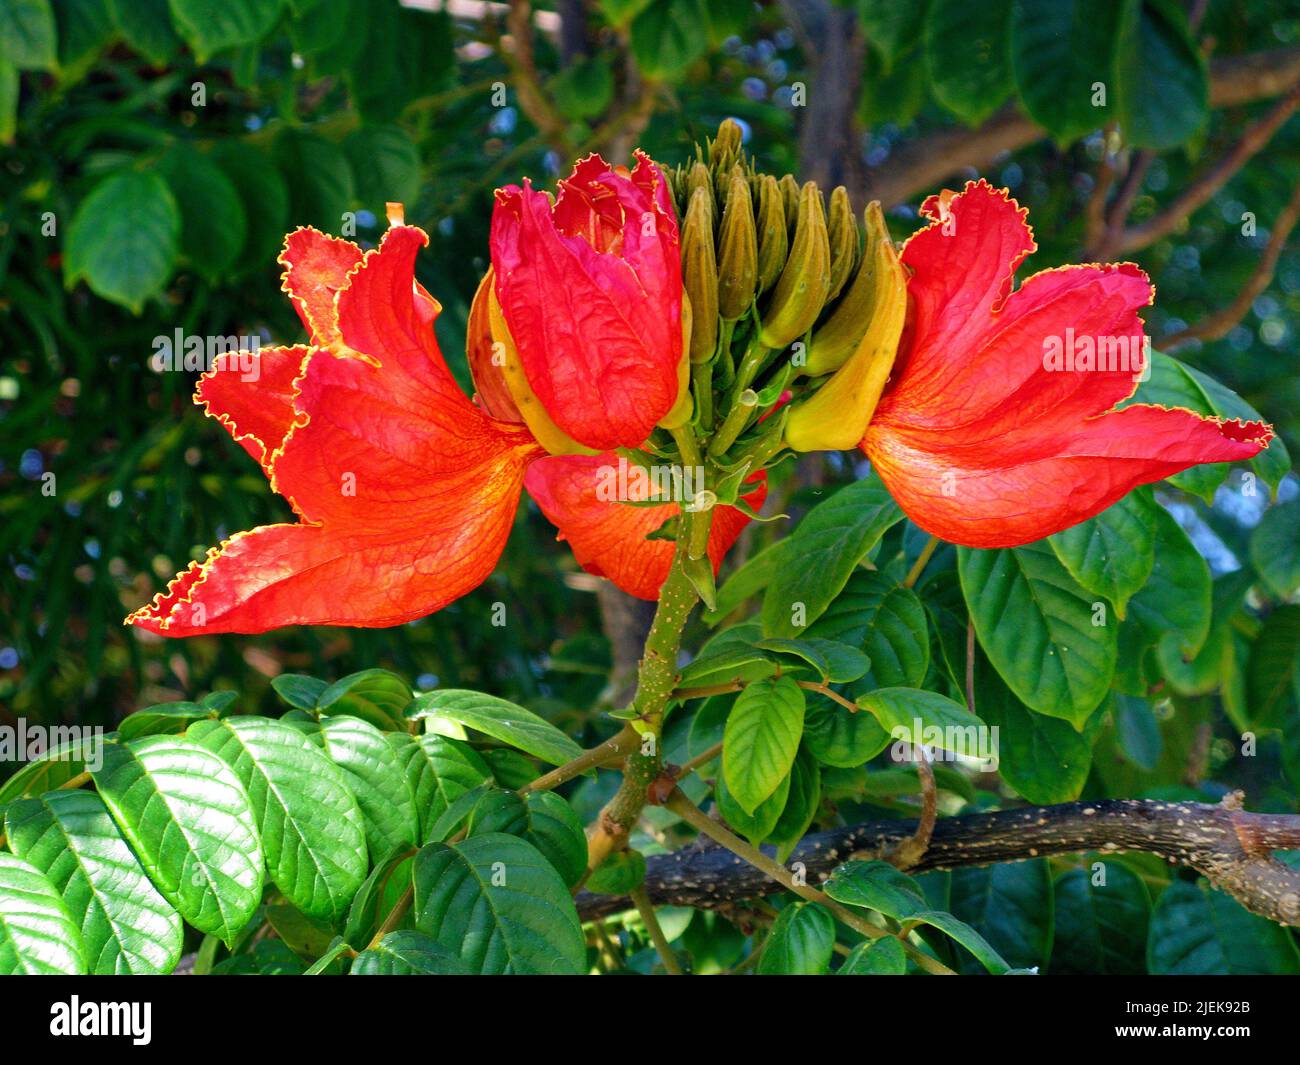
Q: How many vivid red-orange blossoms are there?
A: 4